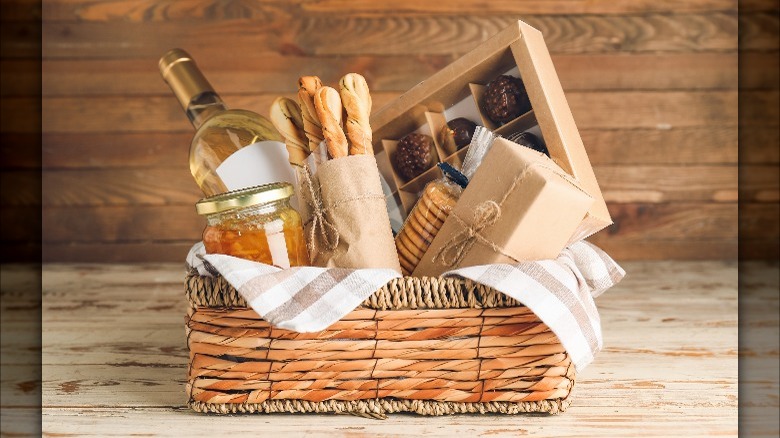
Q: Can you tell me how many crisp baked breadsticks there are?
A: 4